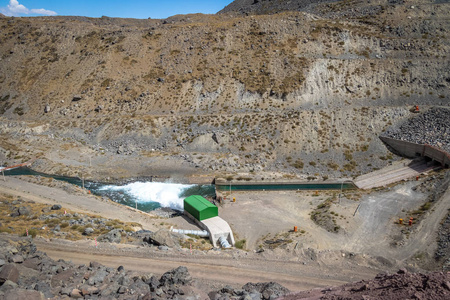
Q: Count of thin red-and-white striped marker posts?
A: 4